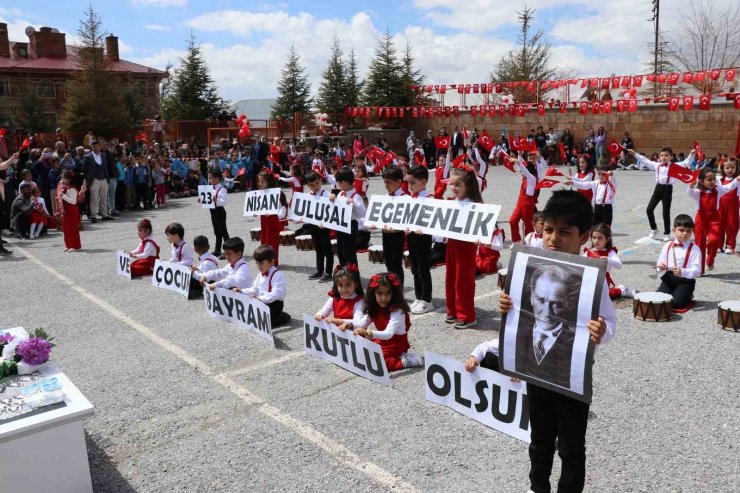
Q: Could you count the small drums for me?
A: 9